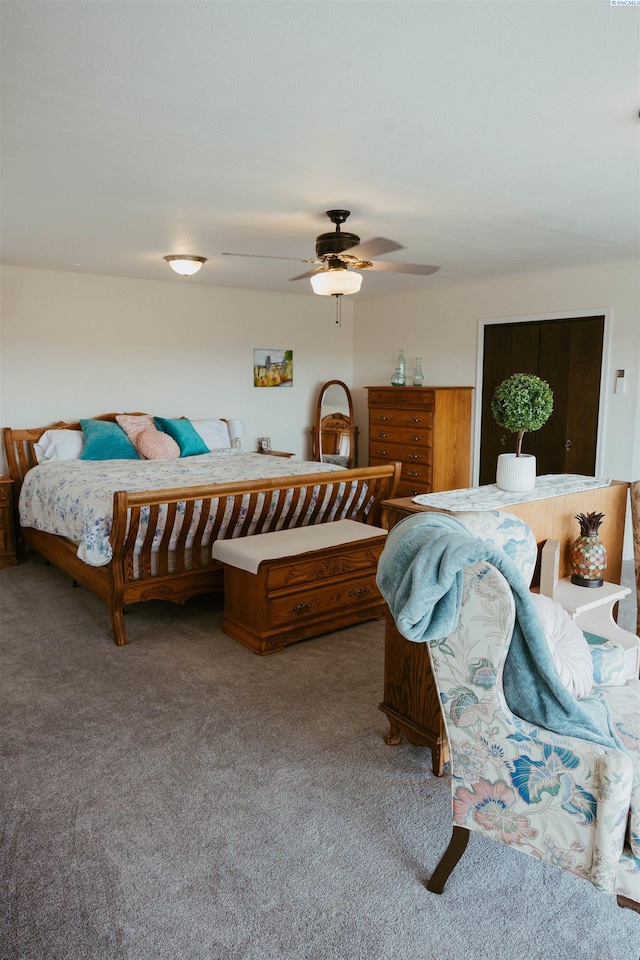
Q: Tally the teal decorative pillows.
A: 2